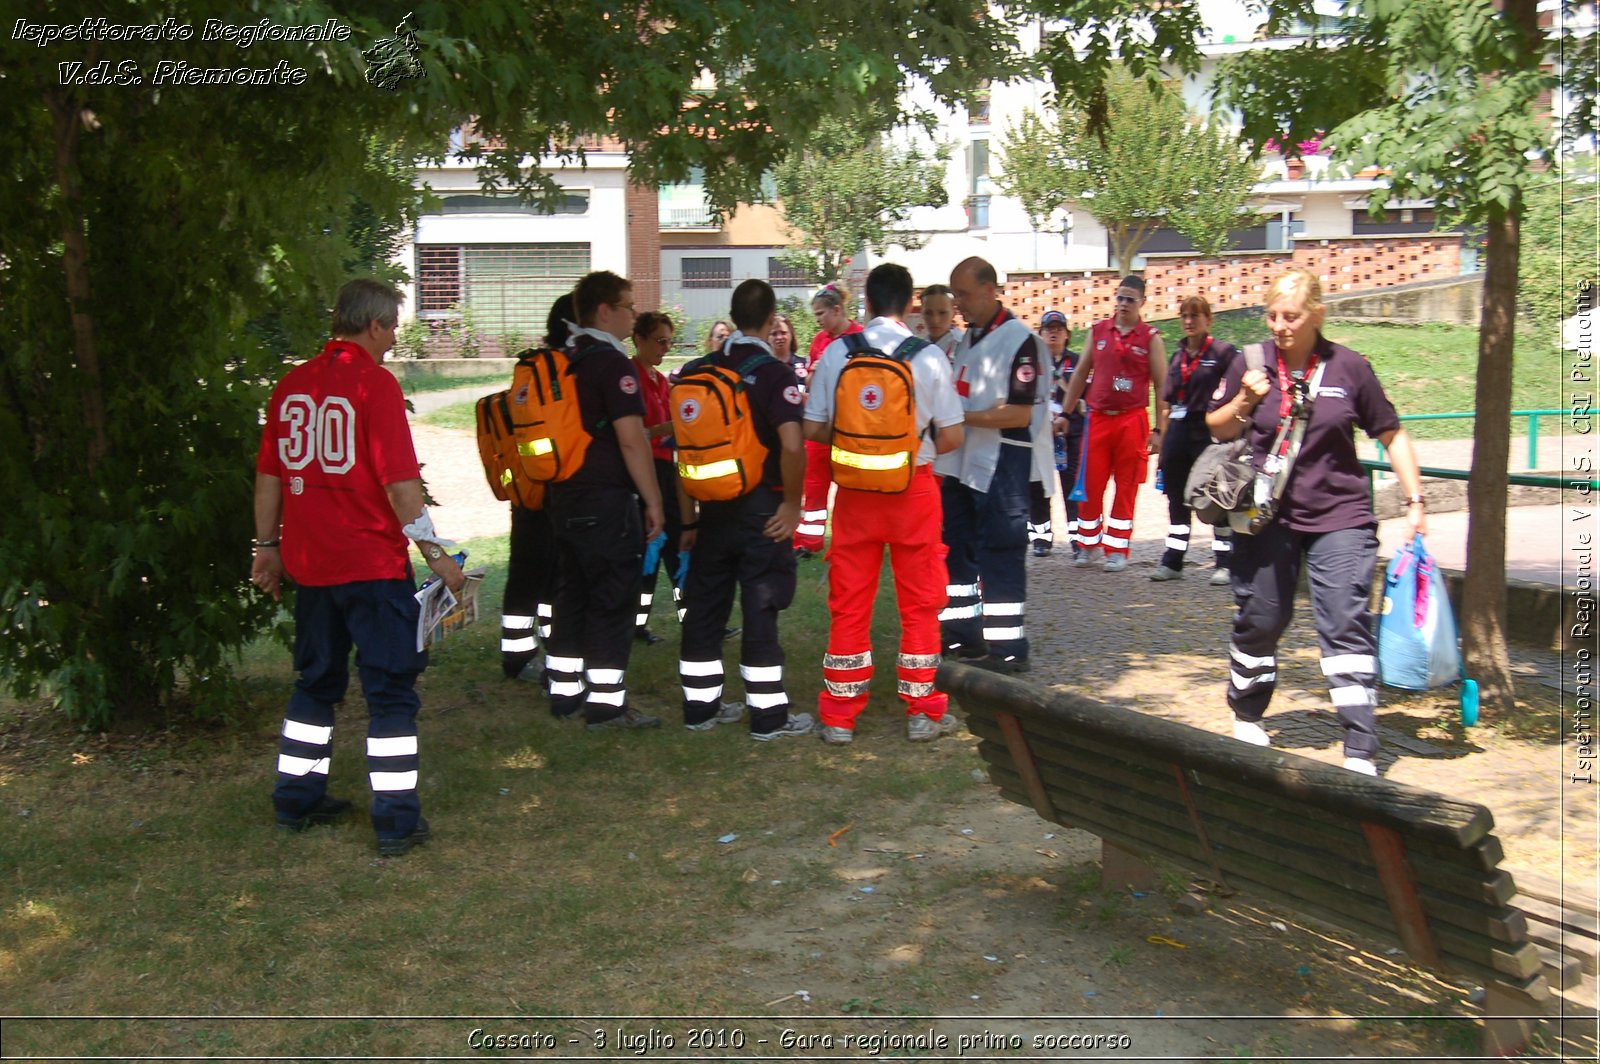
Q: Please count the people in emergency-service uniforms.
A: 15